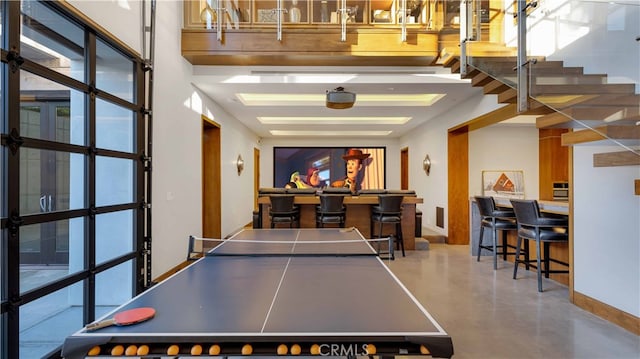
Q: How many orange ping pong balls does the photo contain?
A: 13